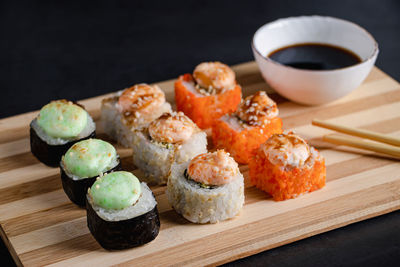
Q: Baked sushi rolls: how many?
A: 9